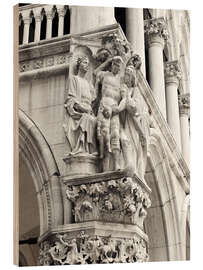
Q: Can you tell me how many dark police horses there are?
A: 0